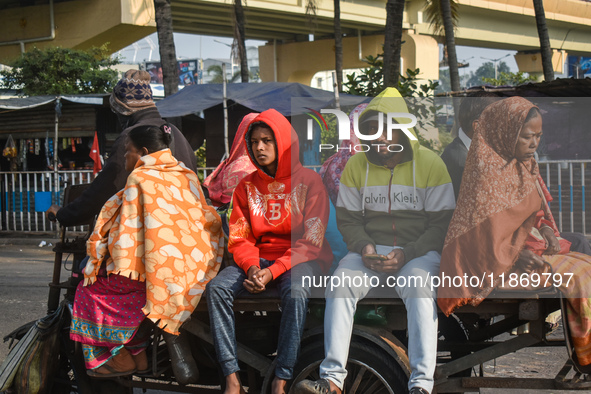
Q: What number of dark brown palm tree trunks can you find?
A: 6